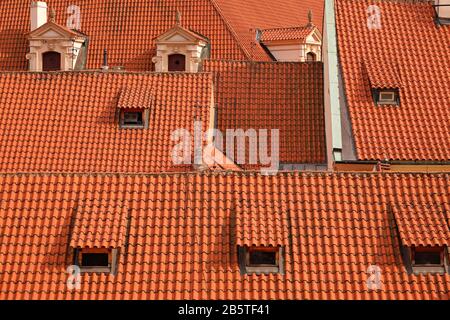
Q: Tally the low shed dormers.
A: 5